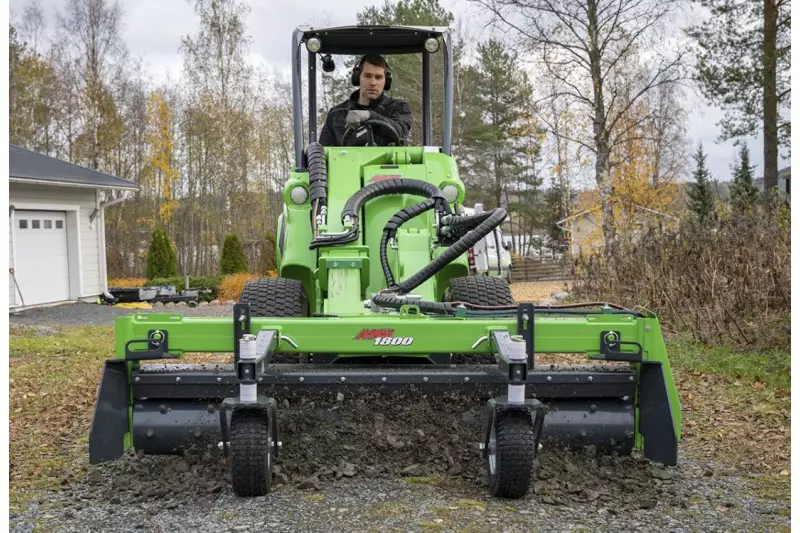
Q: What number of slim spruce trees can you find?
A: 2